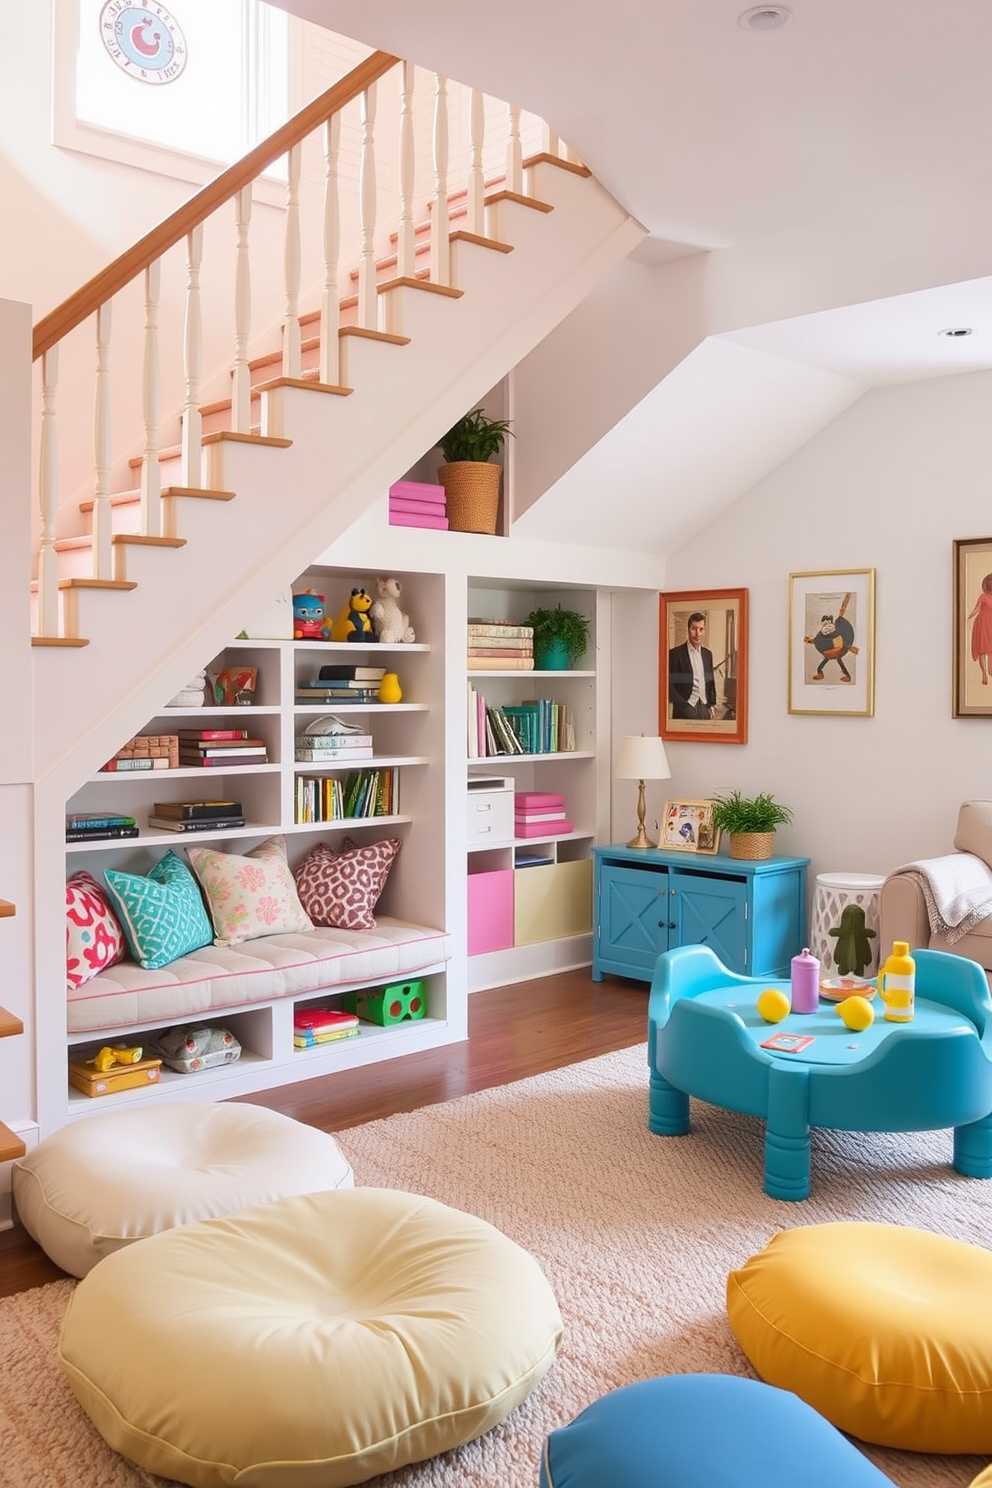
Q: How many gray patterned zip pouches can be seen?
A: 1